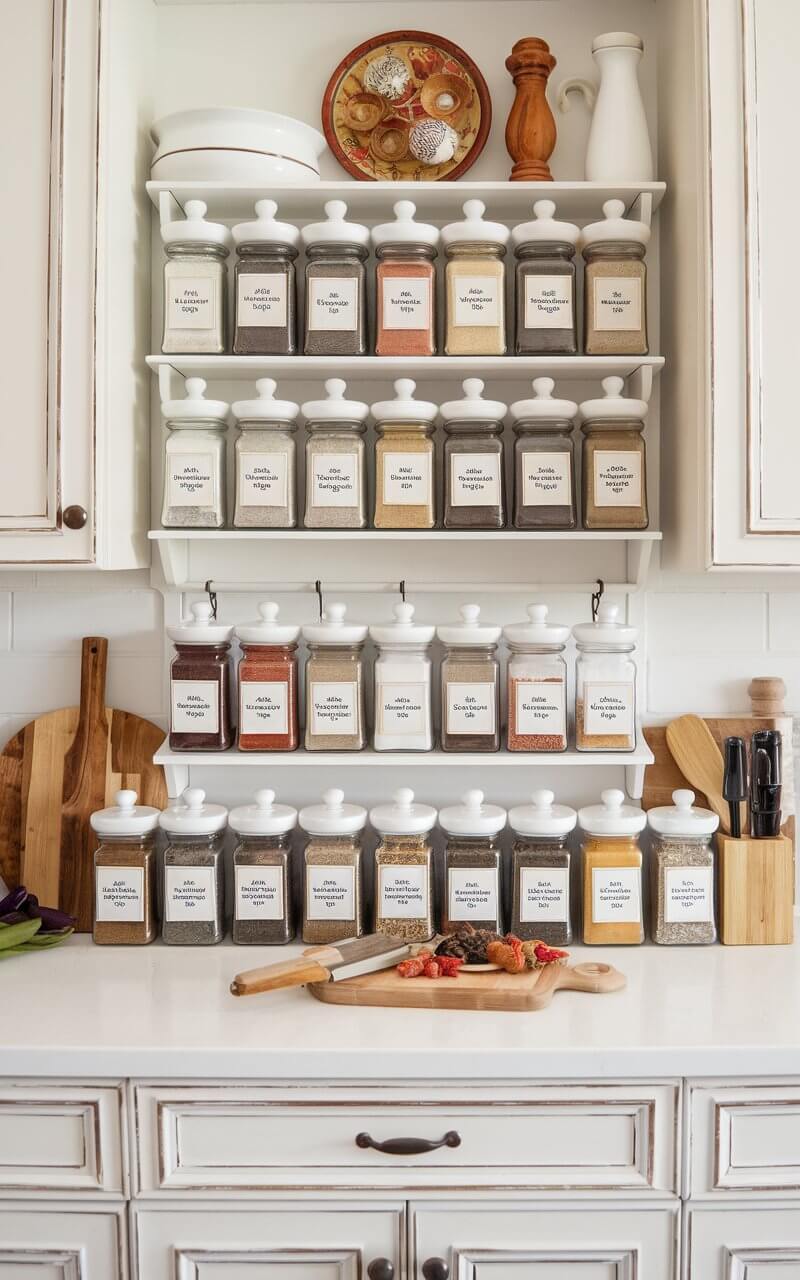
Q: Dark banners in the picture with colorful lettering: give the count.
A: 0